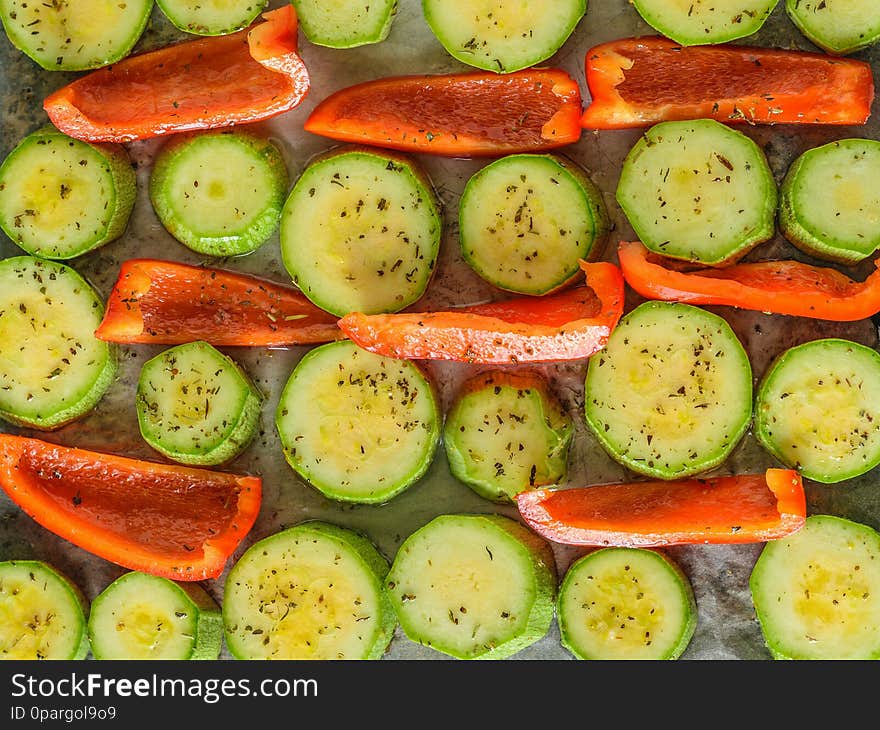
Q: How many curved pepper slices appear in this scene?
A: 8